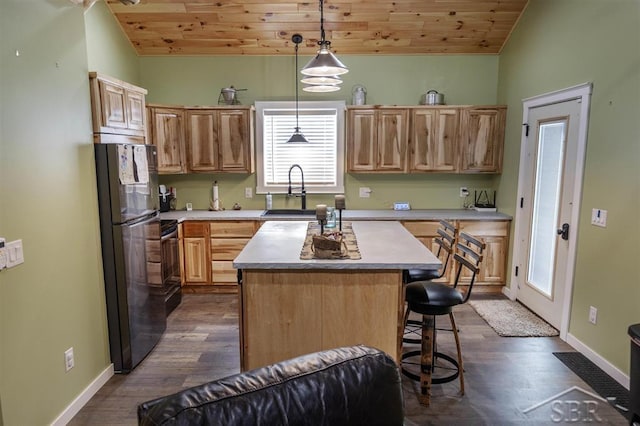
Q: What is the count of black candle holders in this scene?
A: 2